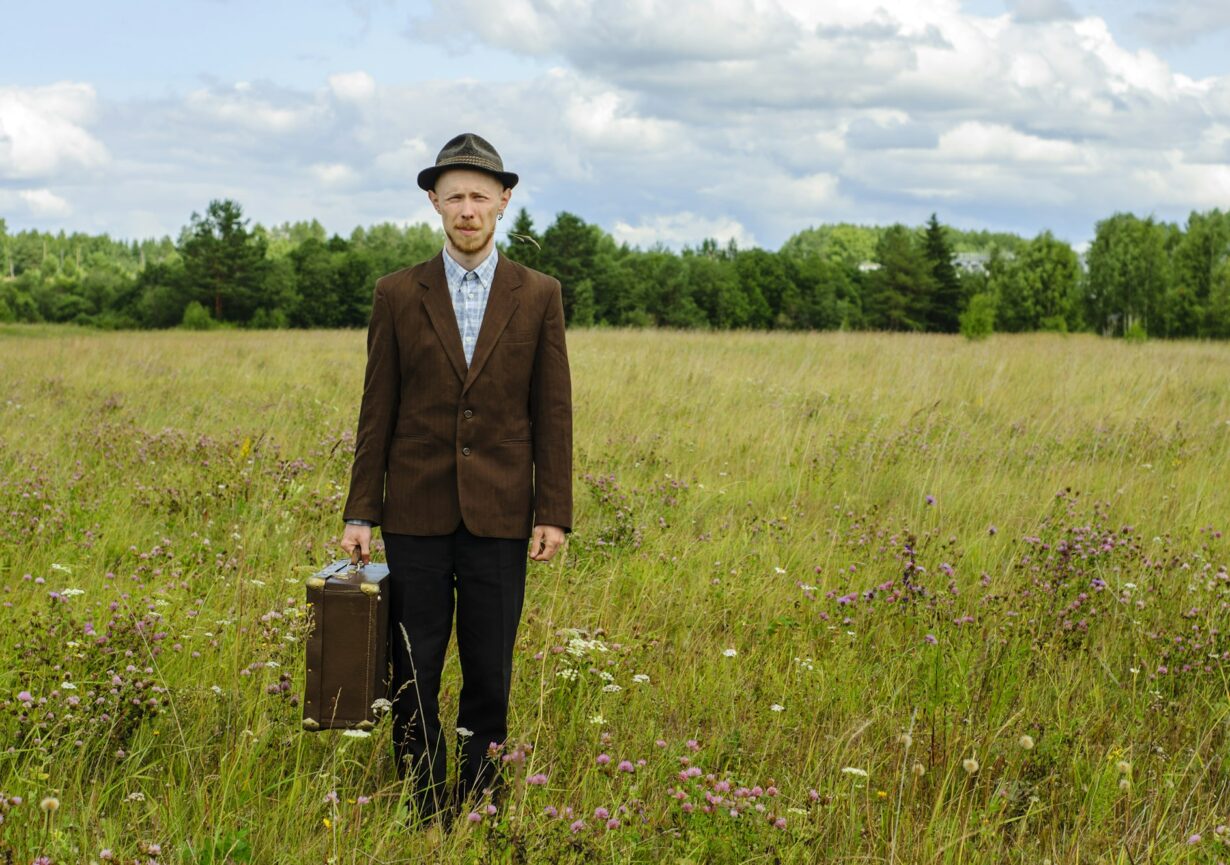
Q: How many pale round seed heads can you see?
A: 7